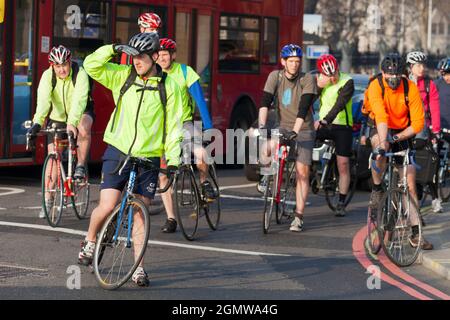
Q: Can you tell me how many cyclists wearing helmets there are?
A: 9